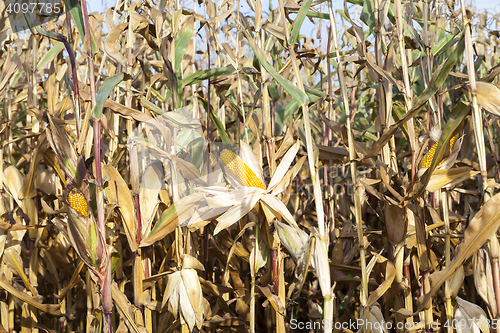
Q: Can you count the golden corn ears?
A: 3